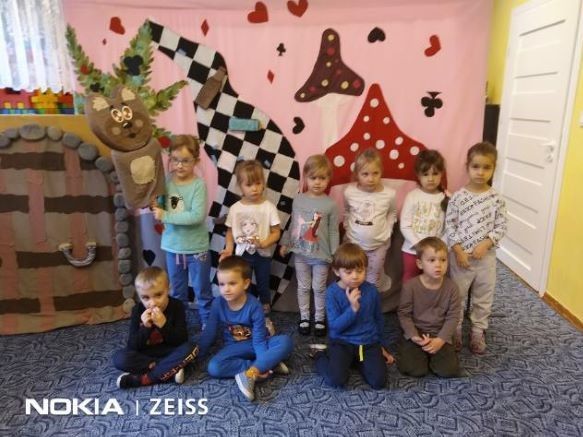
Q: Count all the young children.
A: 10